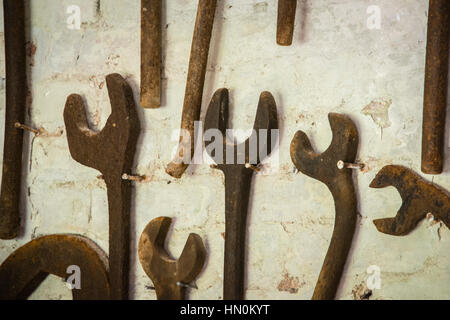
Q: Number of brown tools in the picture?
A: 11